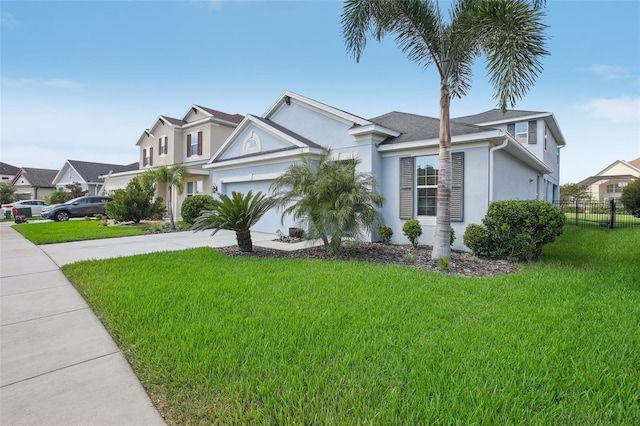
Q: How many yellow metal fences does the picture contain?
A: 0